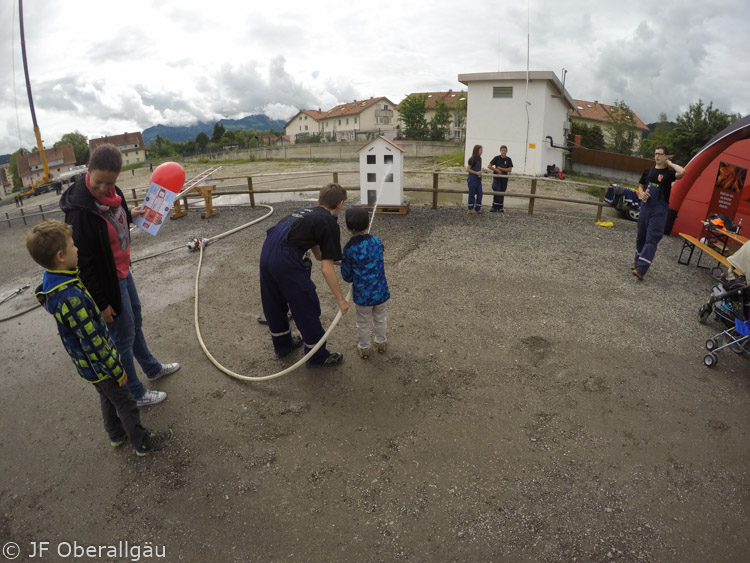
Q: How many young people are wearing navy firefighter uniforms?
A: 4